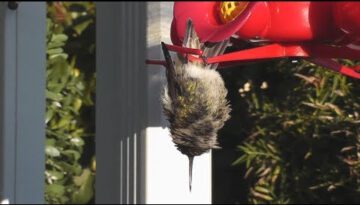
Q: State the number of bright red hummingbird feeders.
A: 1